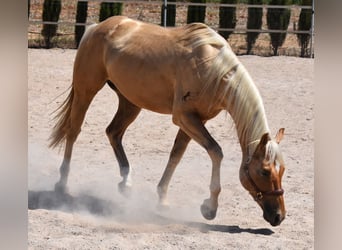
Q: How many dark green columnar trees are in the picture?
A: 9